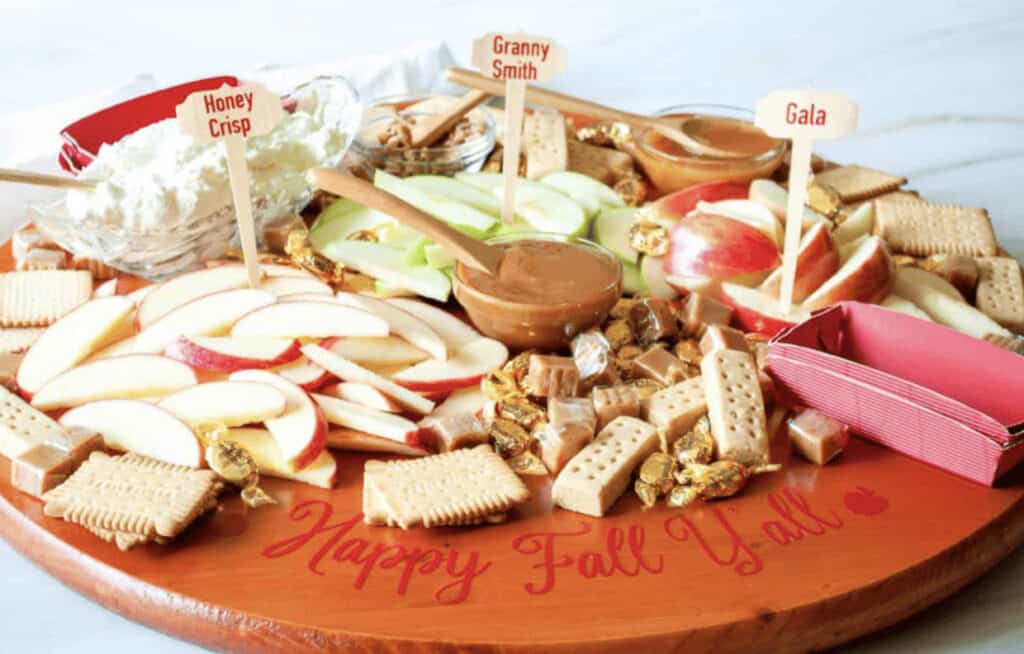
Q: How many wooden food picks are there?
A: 3